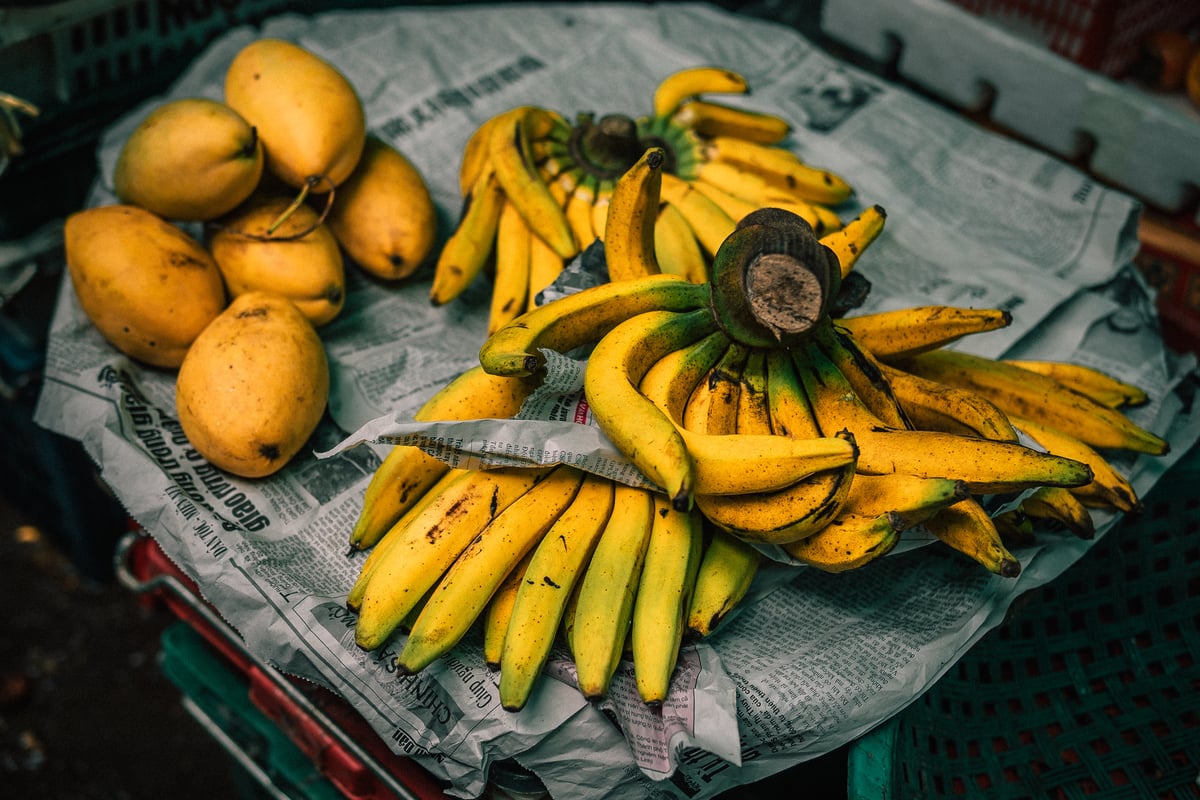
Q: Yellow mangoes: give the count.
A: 6